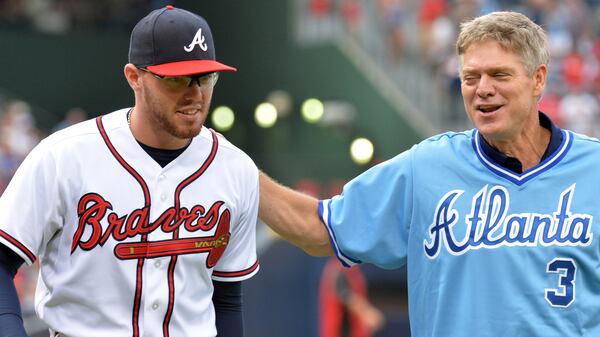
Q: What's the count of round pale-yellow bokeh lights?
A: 4